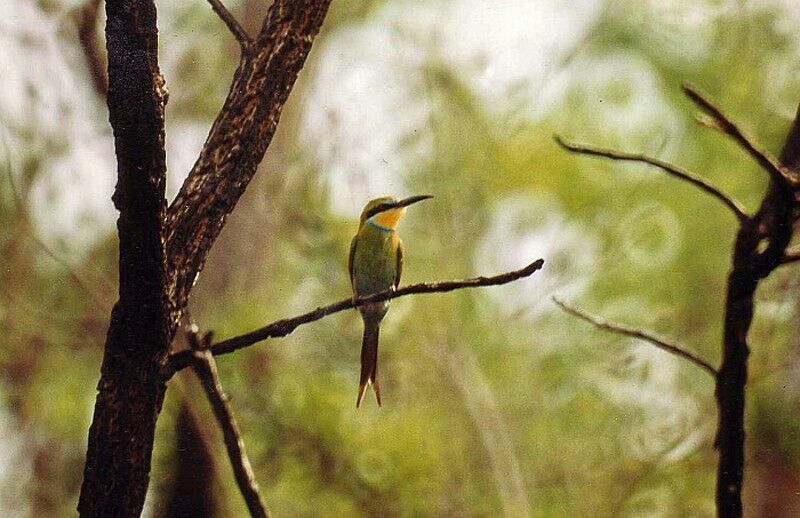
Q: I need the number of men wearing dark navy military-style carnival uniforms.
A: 0